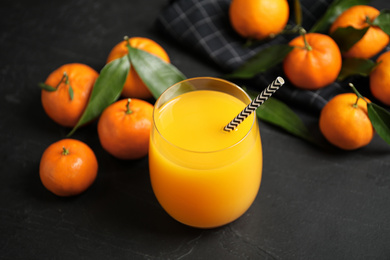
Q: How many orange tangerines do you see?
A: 9